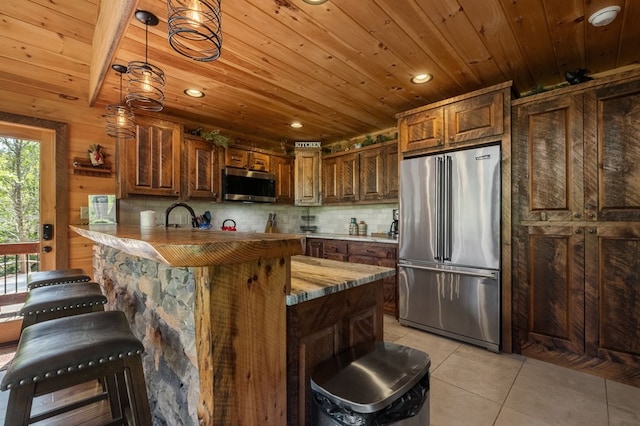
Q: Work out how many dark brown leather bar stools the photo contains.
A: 3